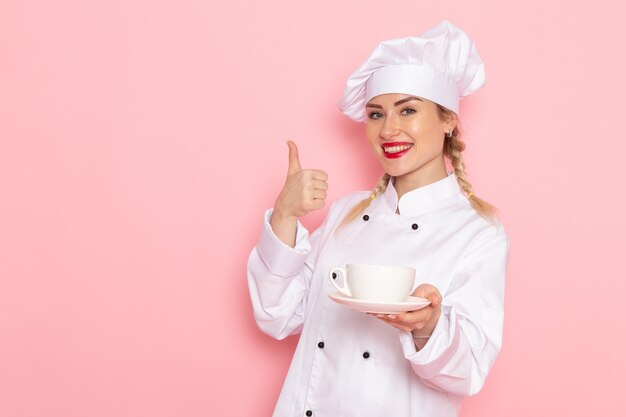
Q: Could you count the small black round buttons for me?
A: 6